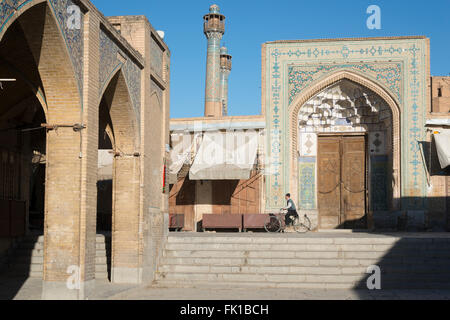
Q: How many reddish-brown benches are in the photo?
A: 3